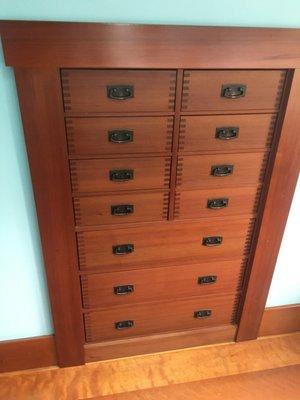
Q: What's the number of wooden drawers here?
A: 11